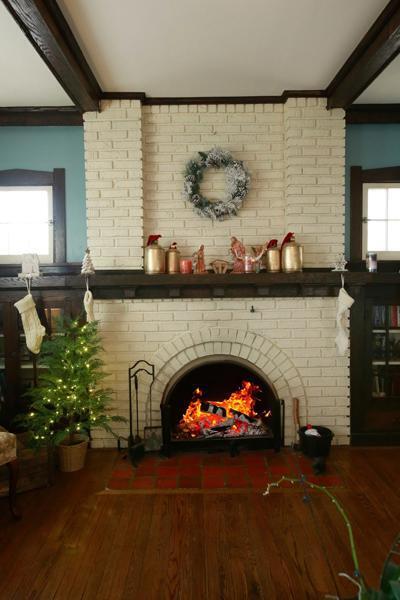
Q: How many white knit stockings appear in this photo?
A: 3